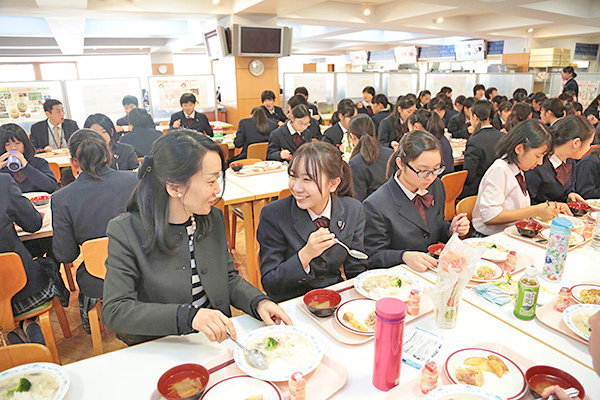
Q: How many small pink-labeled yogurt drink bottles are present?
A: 6